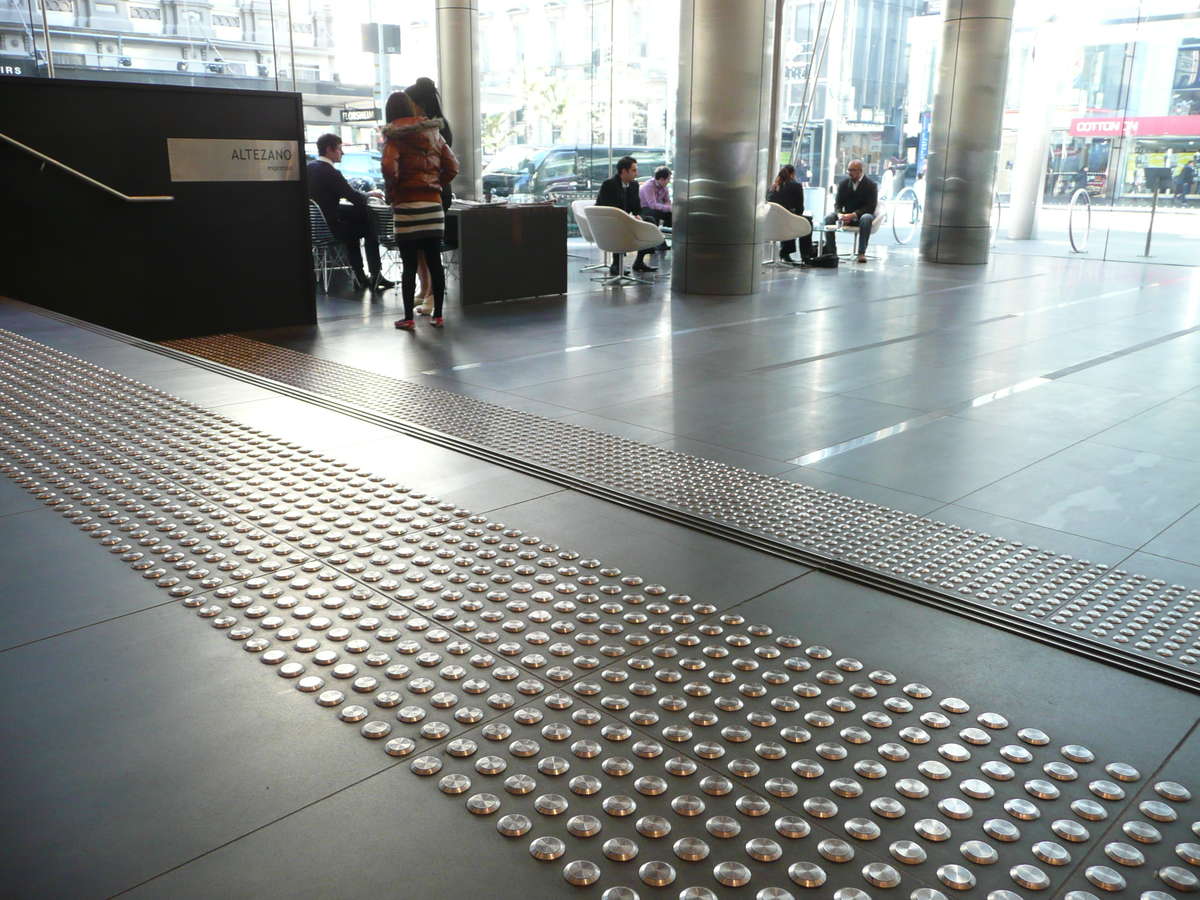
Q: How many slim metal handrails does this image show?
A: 1